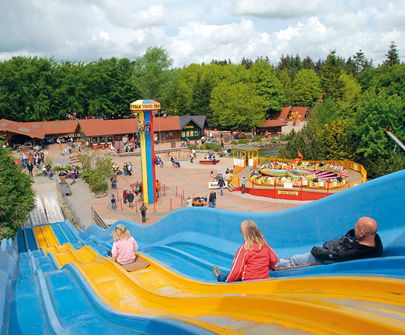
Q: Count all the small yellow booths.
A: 1